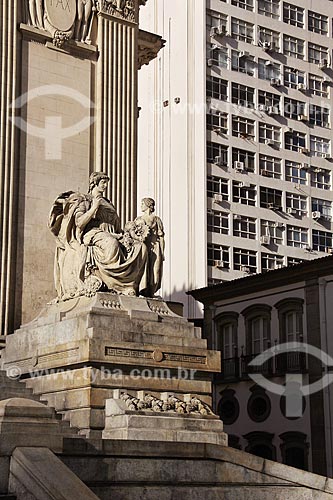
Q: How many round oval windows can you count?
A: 3